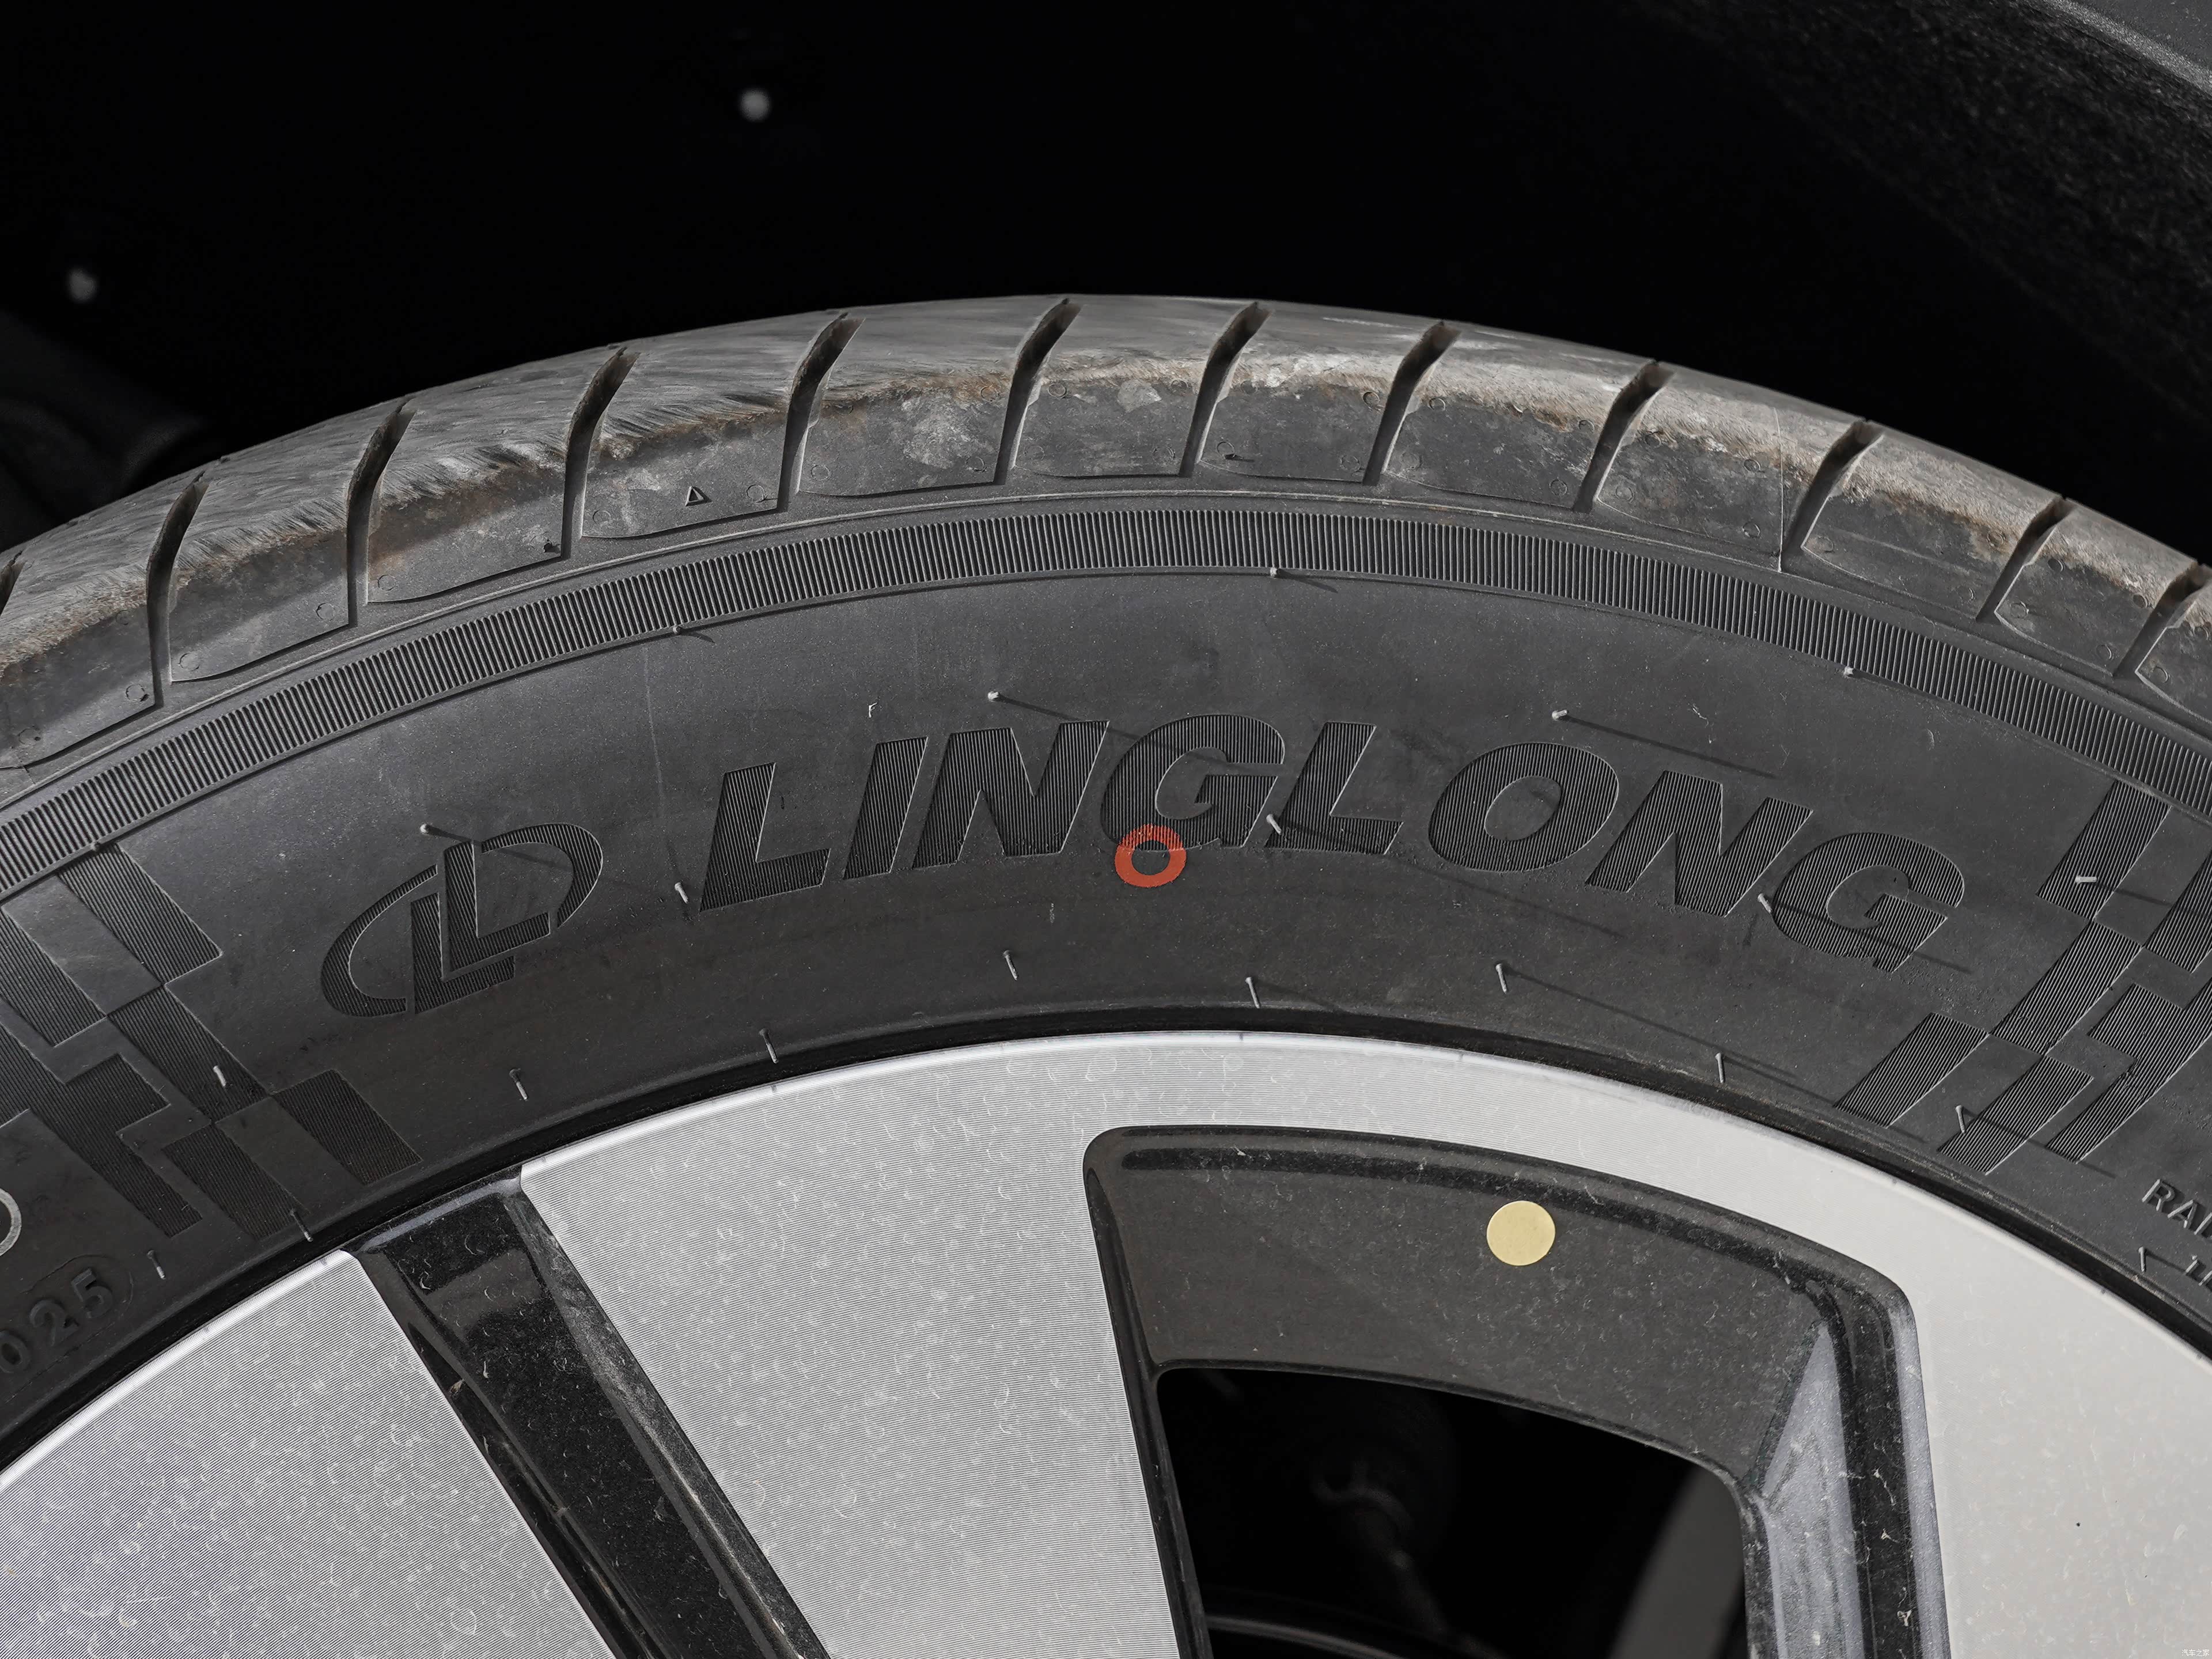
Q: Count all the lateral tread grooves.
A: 12